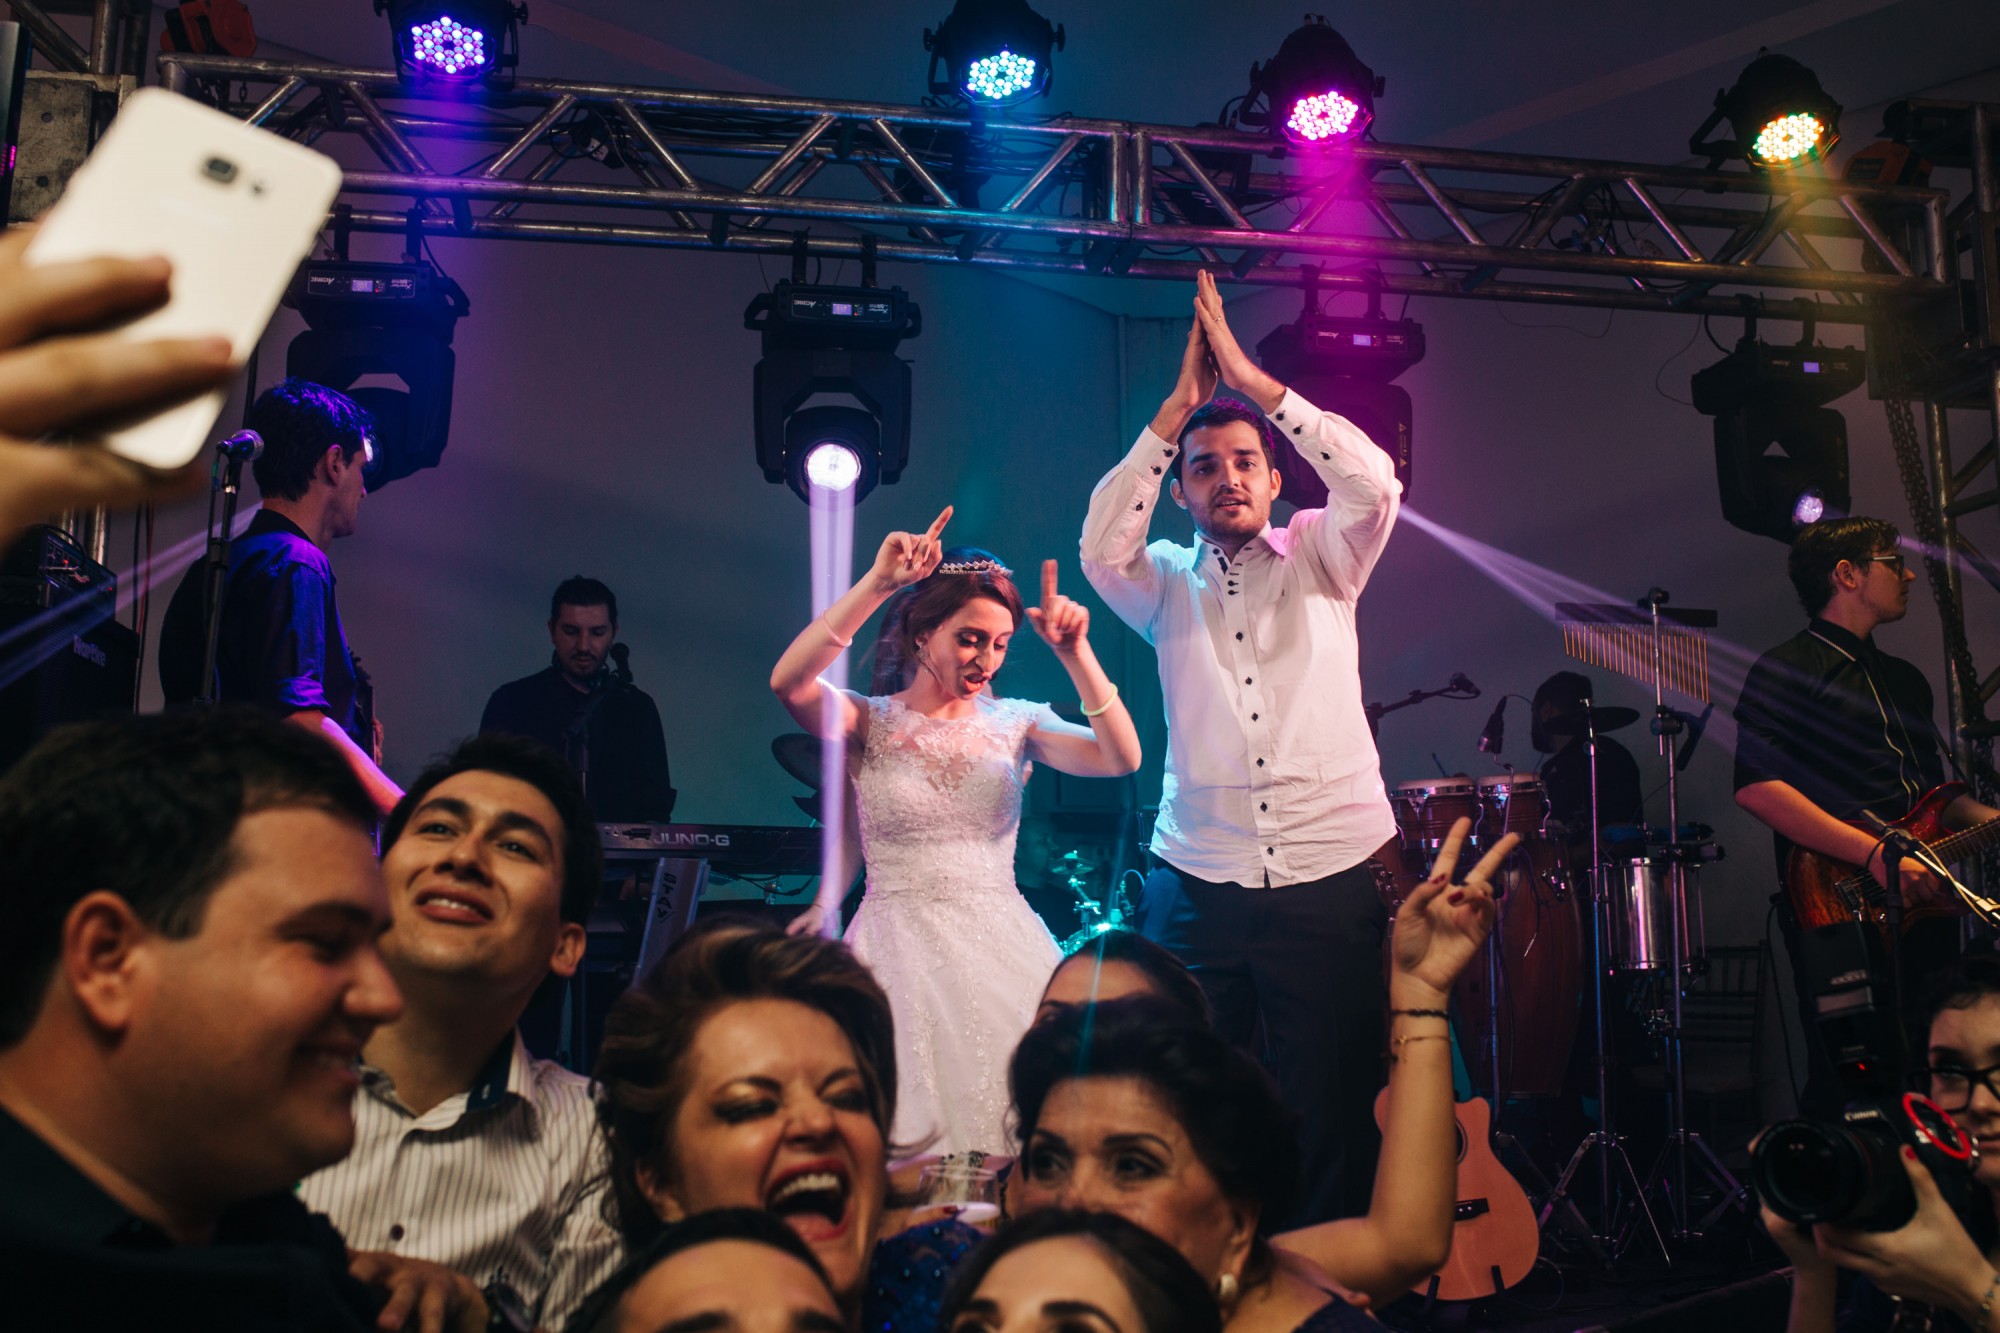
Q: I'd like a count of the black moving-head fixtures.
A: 4